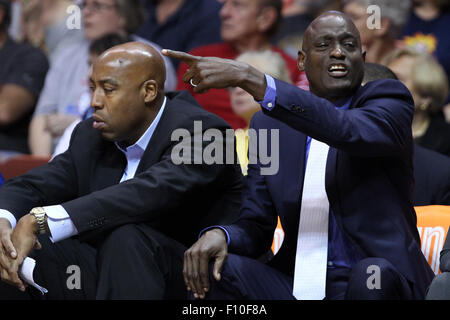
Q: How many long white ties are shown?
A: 1